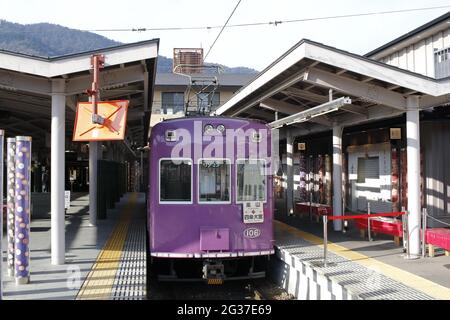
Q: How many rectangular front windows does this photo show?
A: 3